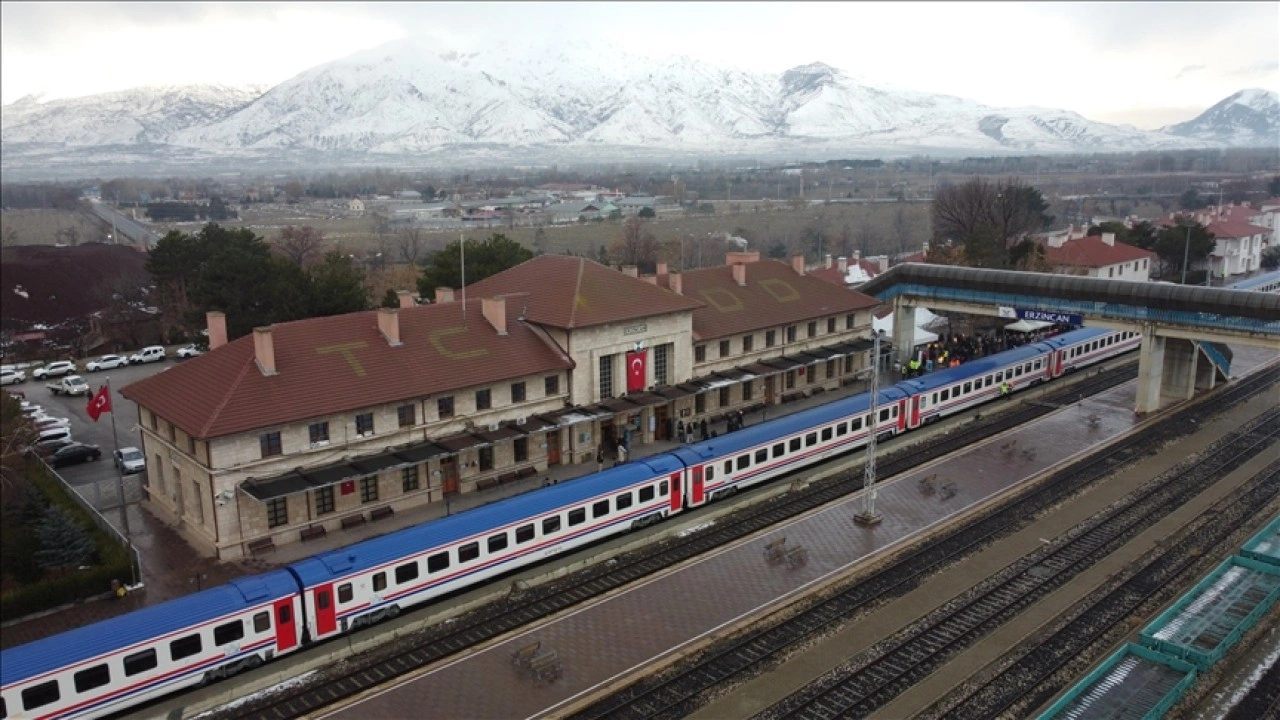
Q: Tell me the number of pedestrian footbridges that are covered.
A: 1